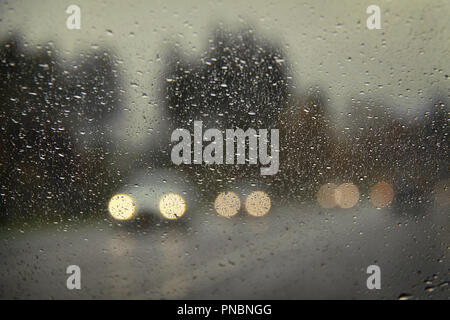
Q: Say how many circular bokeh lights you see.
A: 7